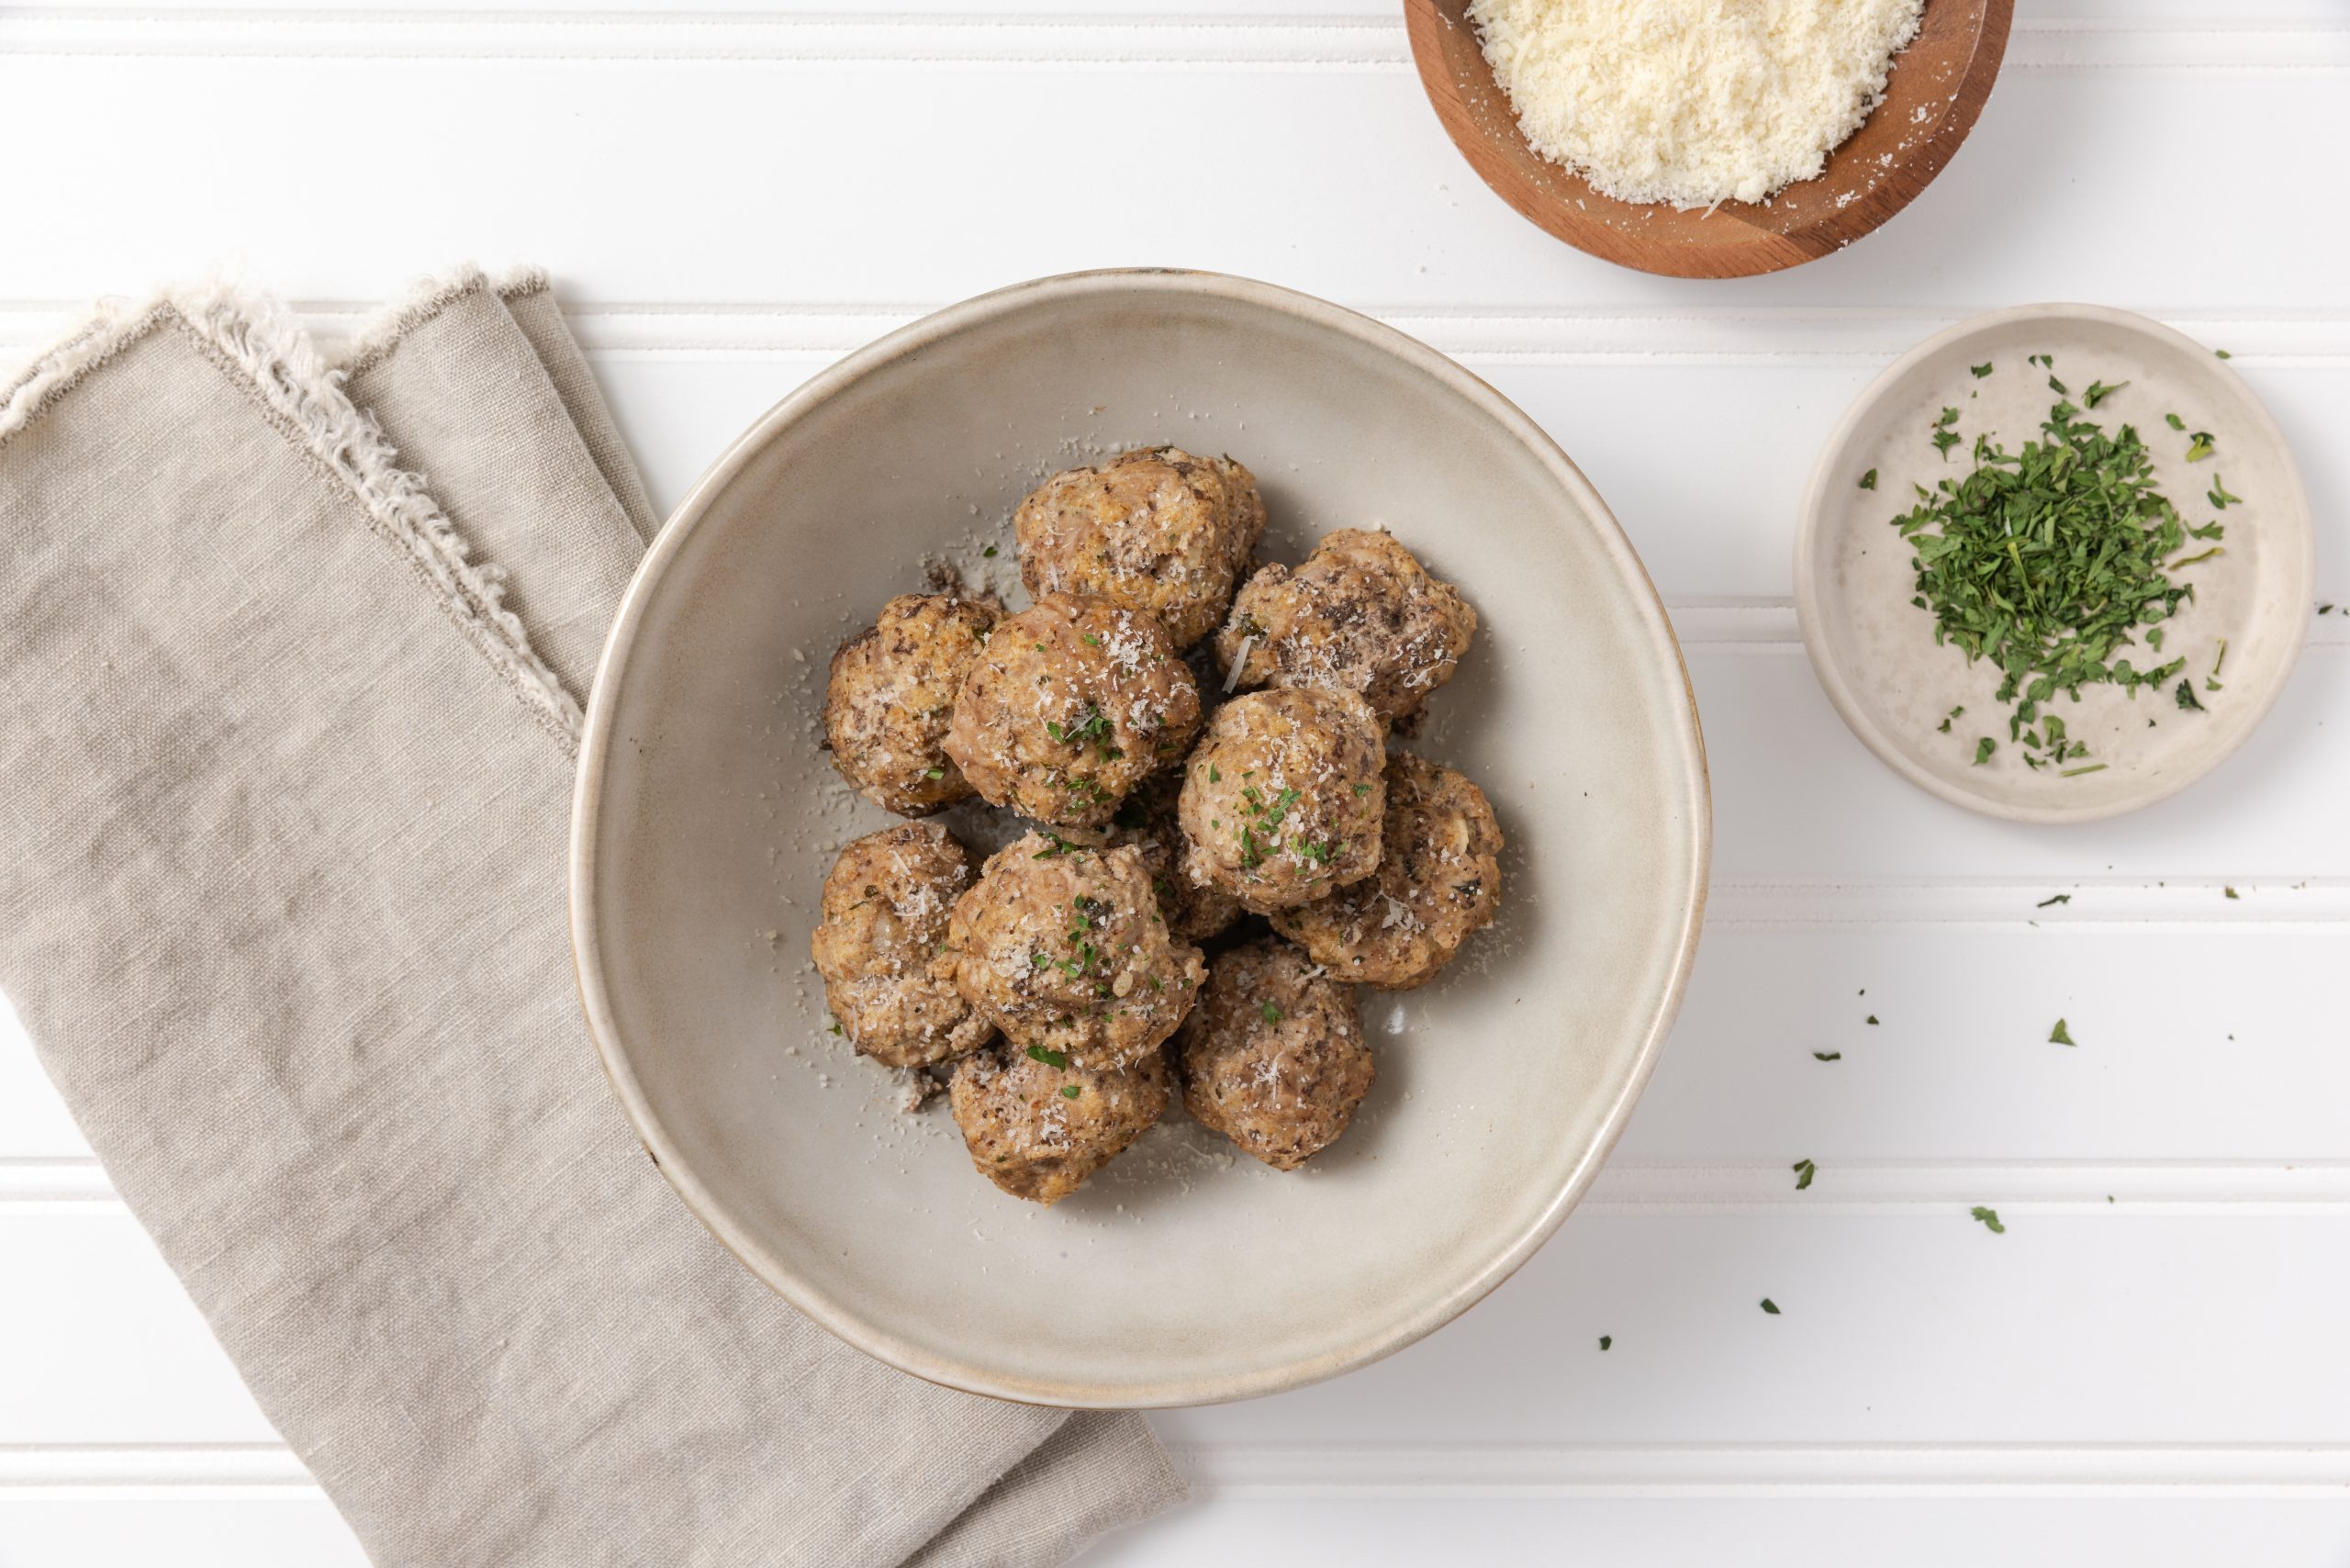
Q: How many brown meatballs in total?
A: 11